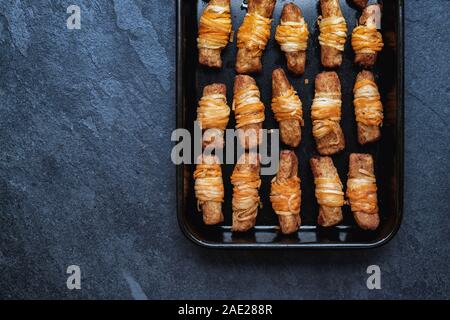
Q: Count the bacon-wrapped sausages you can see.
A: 15